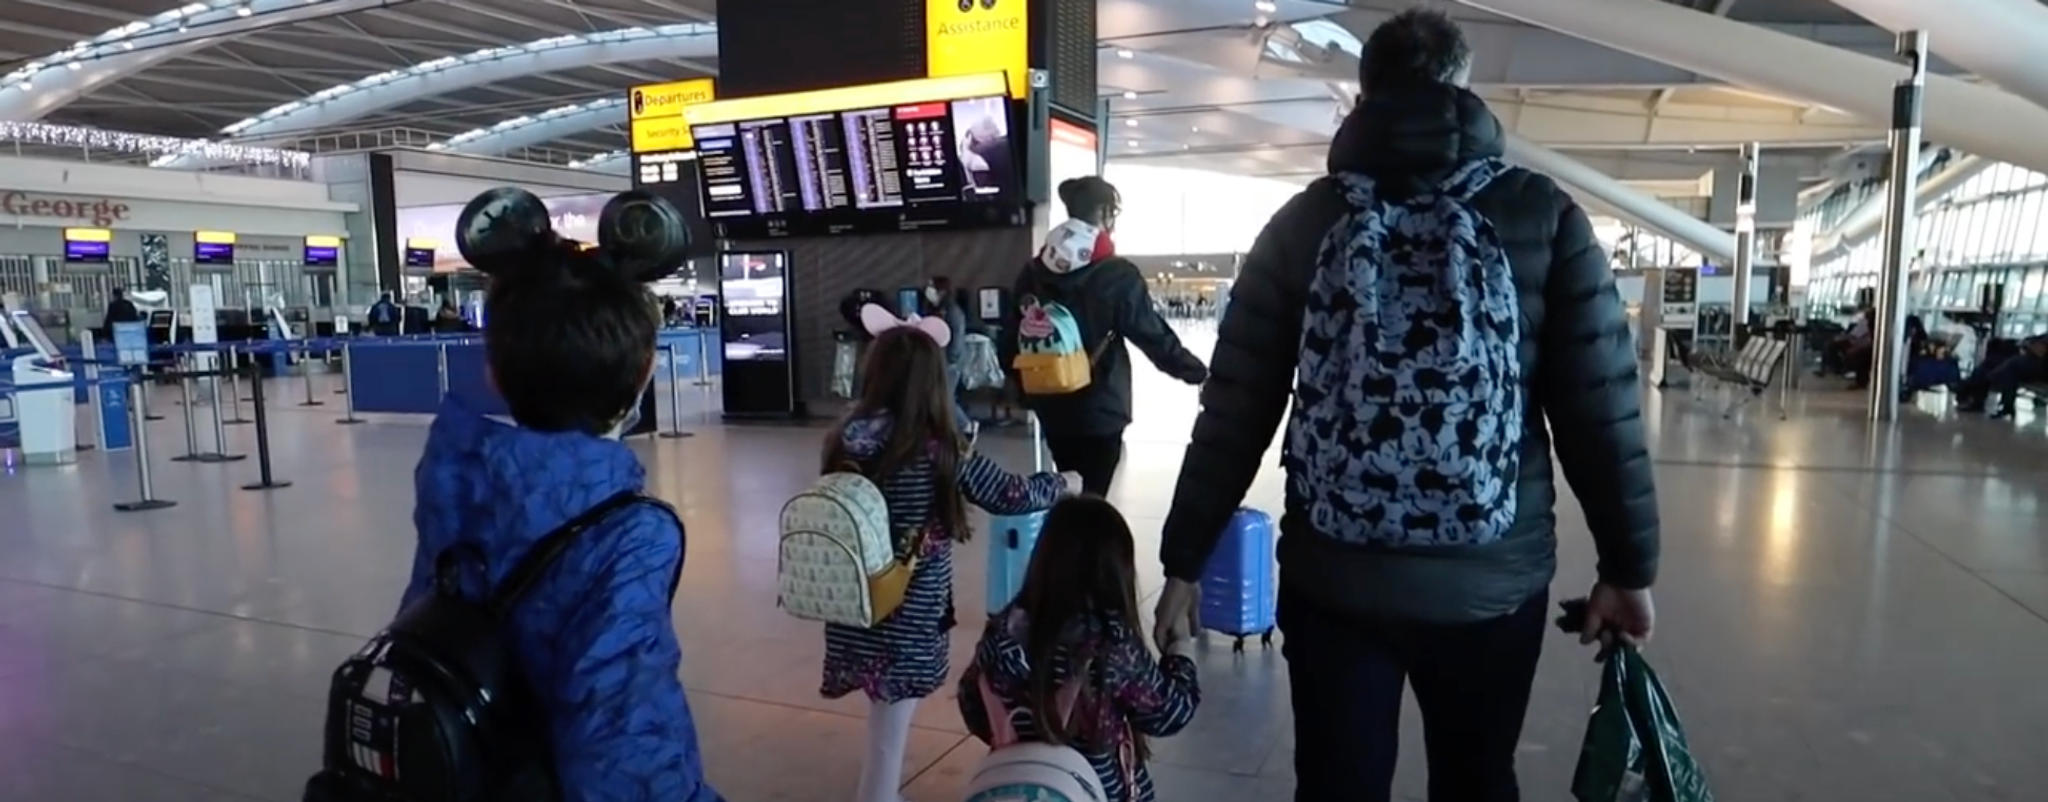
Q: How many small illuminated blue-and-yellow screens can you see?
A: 4